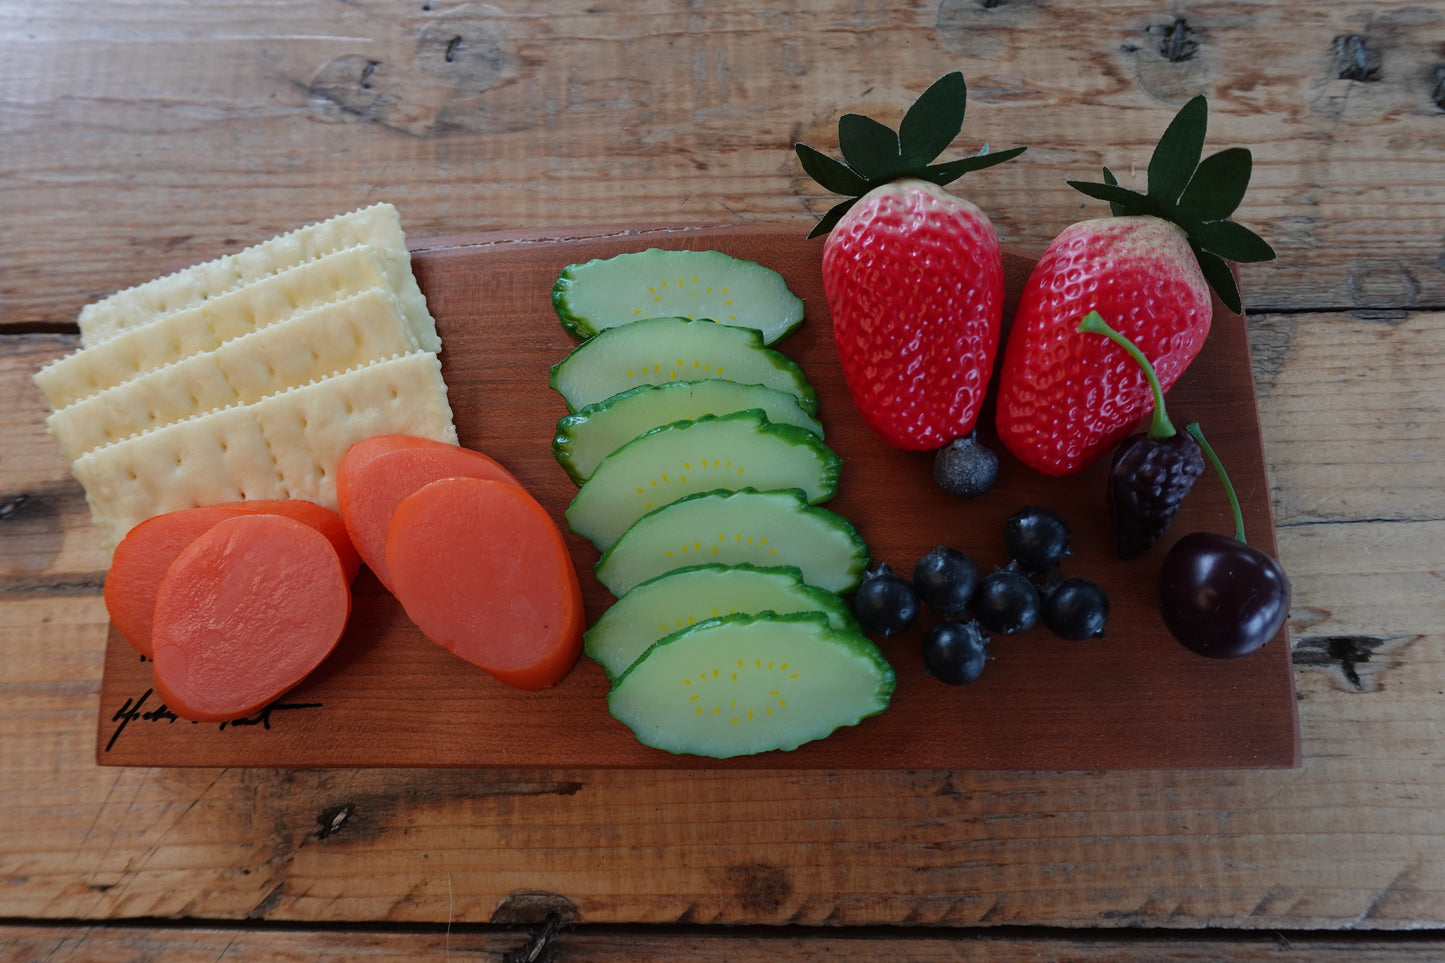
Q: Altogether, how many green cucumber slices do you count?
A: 7